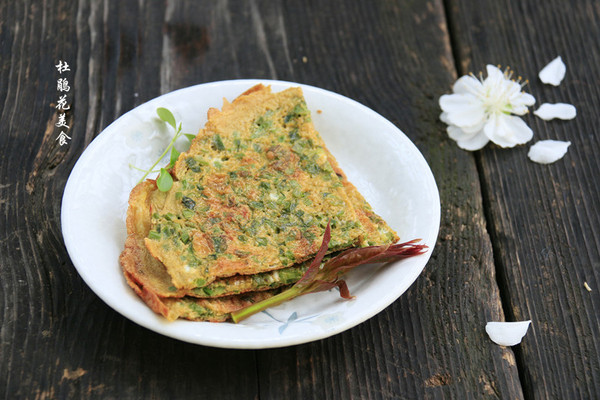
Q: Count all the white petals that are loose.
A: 4